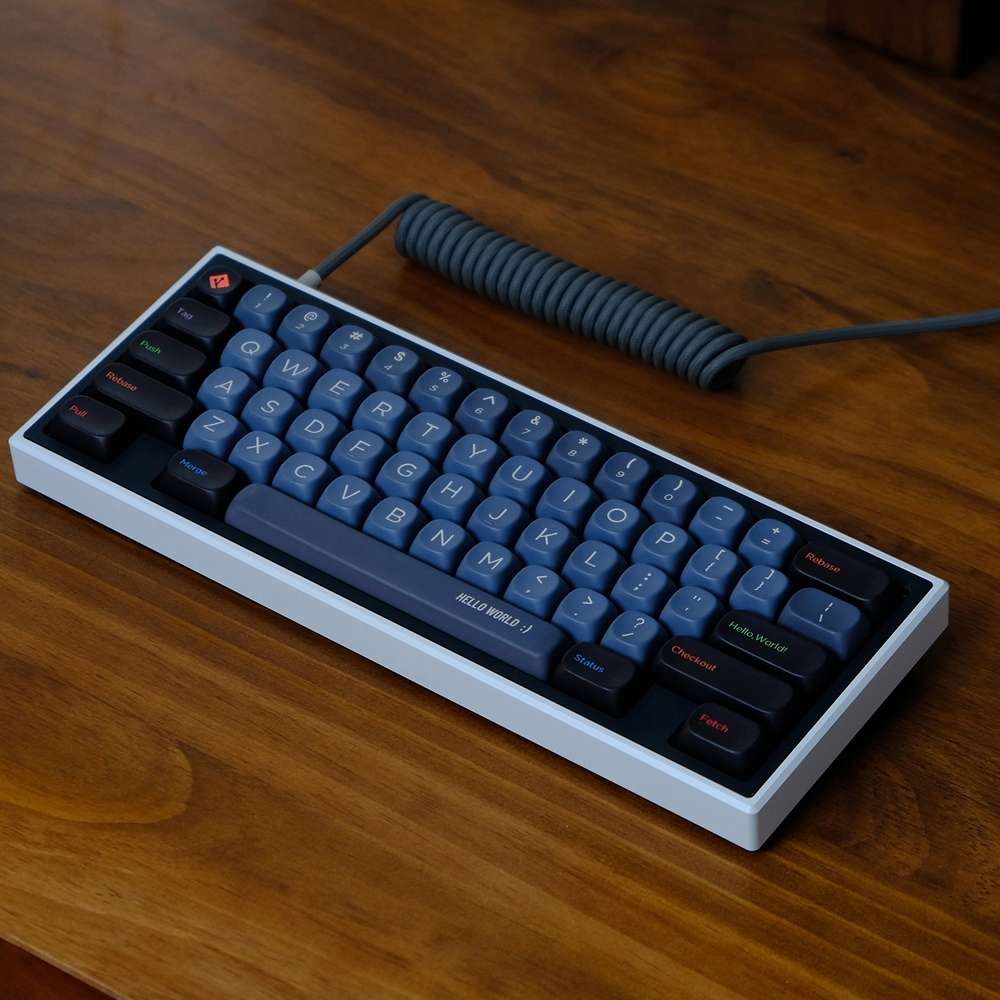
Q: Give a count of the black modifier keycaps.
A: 11